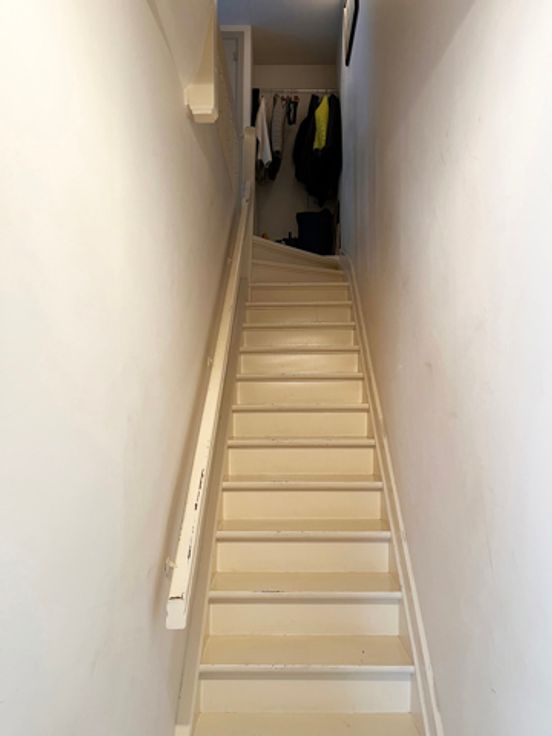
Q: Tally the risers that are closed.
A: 13